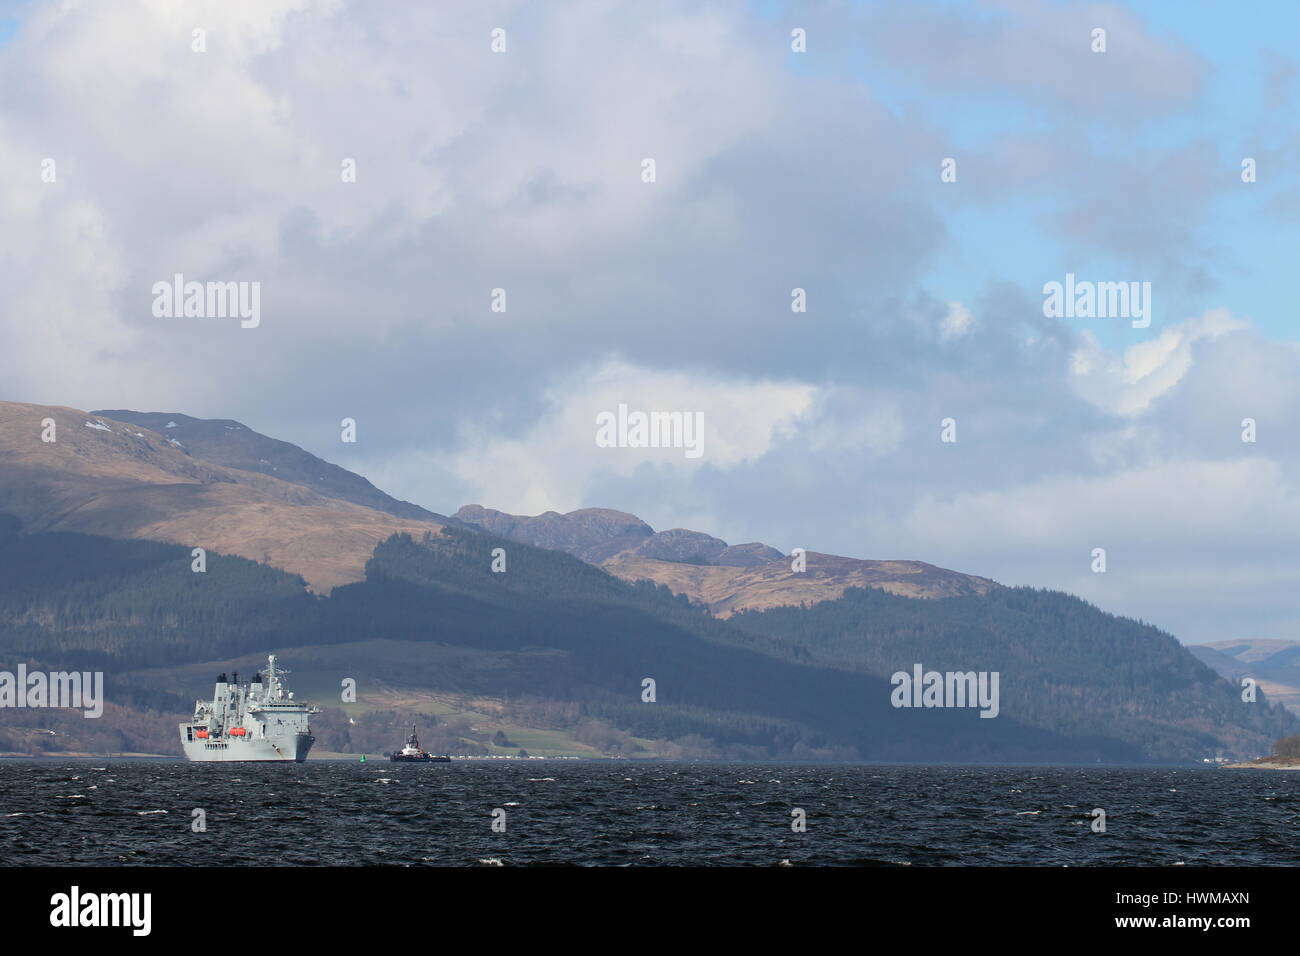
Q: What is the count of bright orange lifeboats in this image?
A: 2